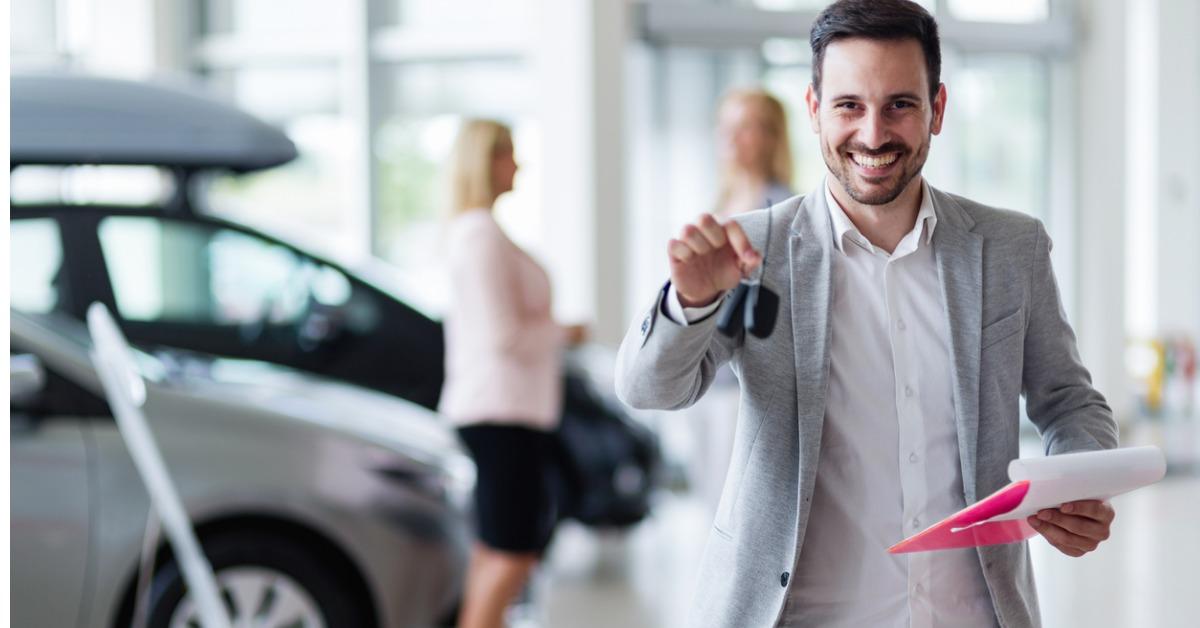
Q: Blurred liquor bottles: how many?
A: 0